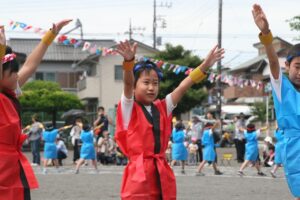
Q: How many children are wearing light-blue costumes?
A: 7